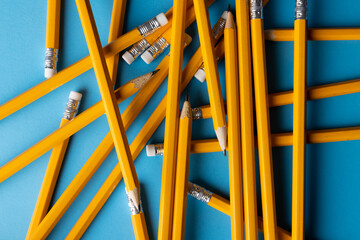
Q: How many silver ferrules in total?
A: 13